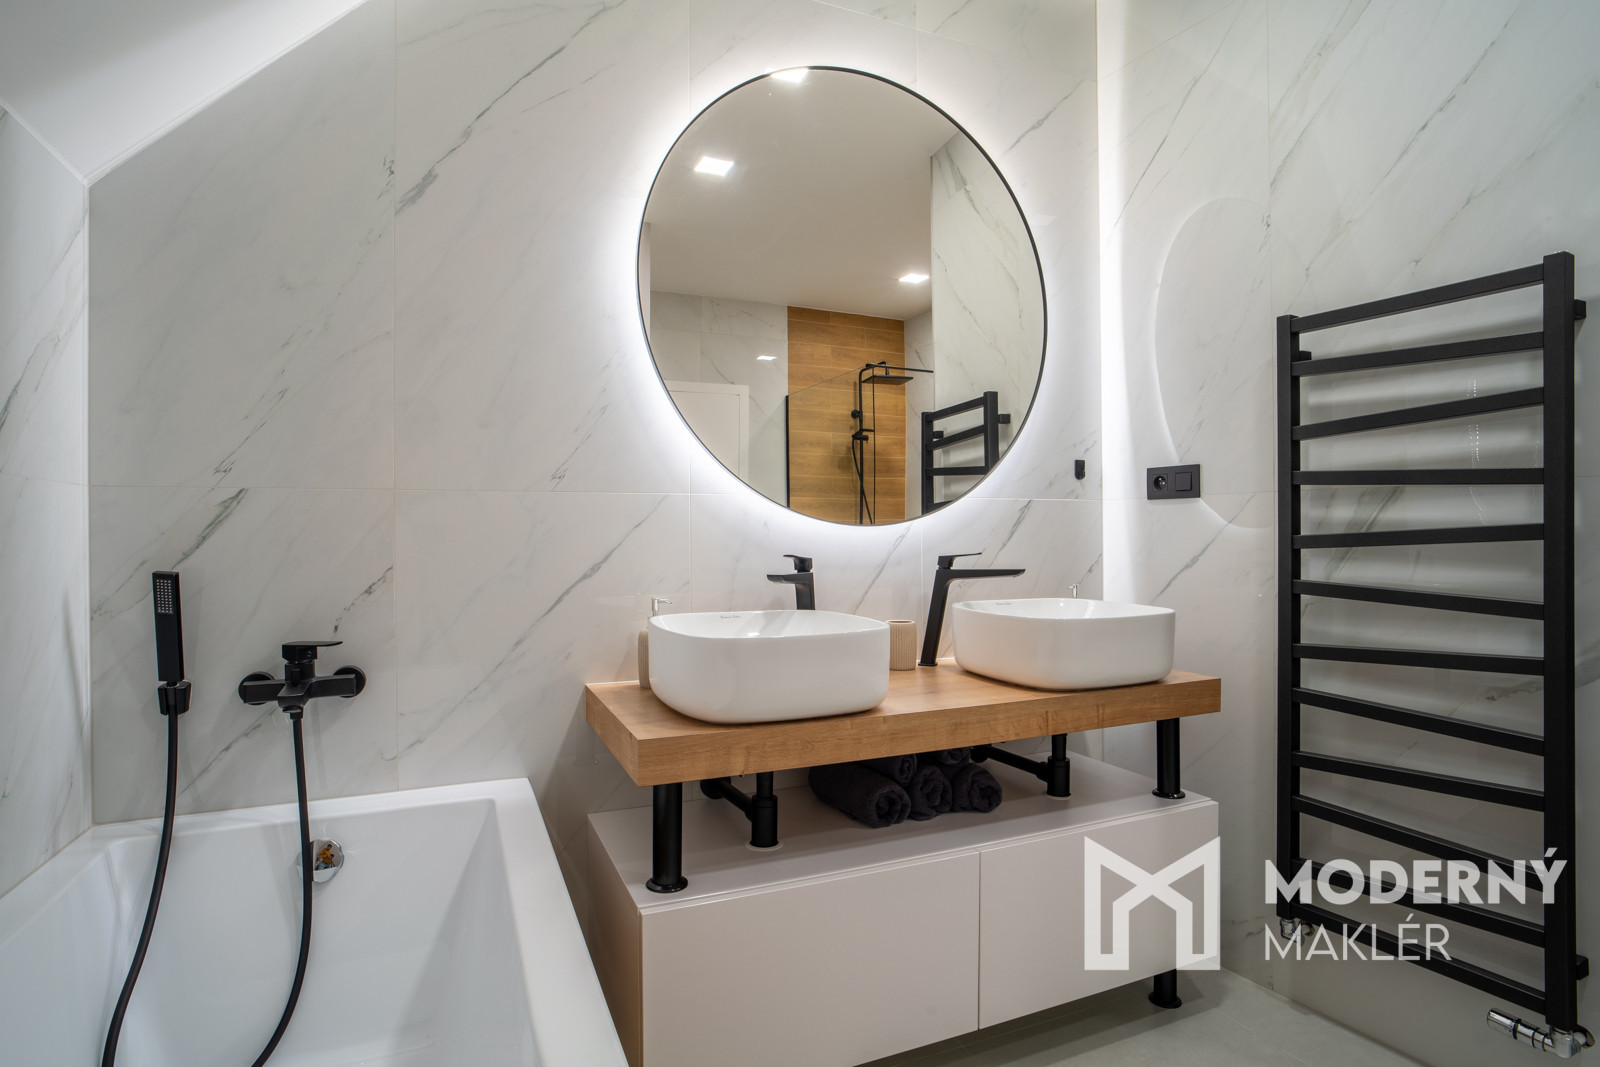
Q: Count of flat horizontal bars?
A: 12